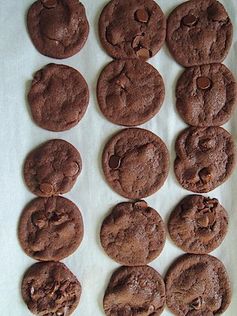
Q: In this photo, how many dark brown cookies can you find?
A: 15